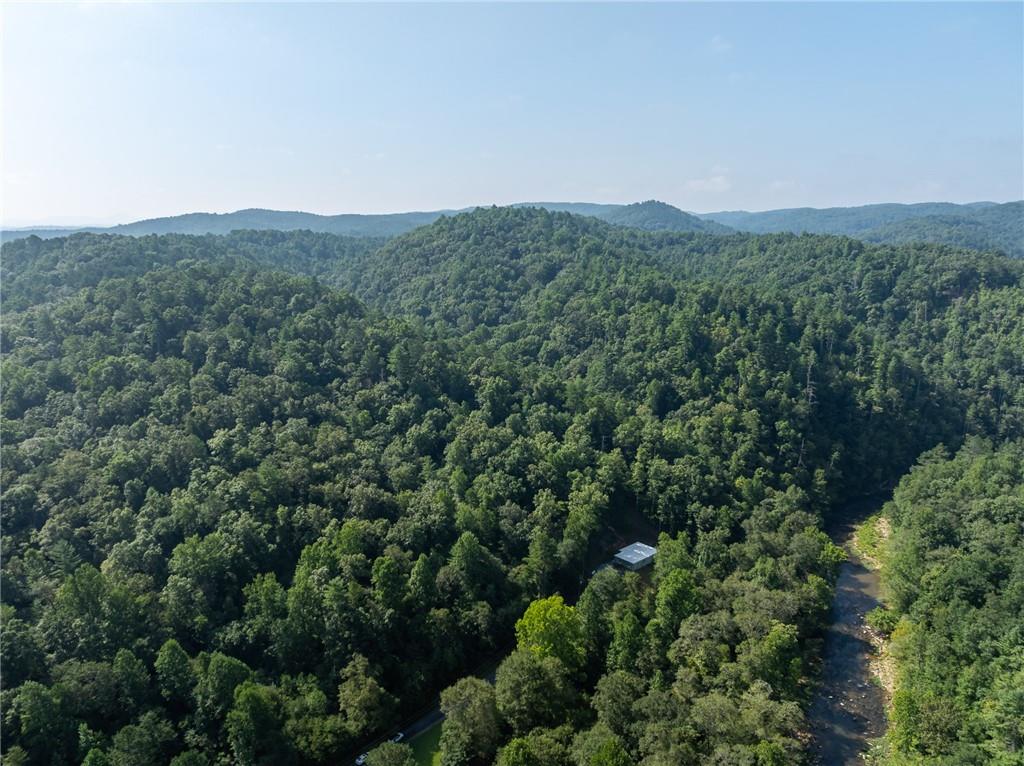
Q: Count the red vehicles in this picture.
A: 0